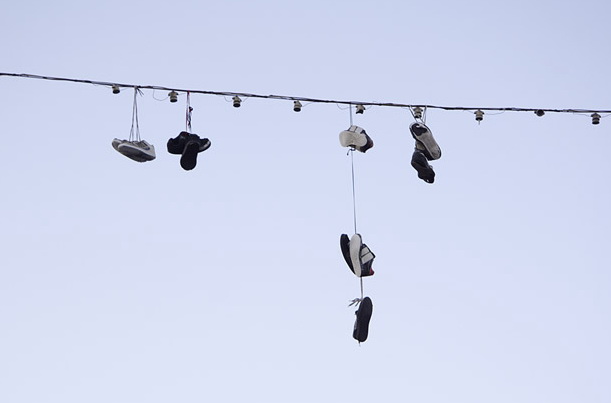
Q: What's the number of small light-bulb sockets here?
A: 9